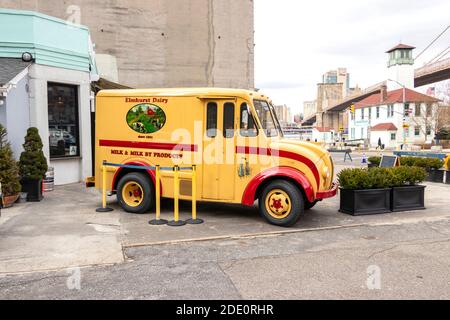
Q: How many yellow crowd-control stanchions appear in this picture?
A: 4